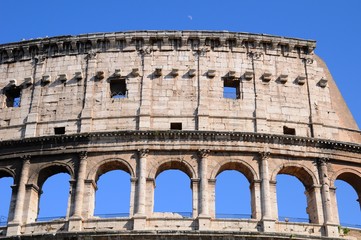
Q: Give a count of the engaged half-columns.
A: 6